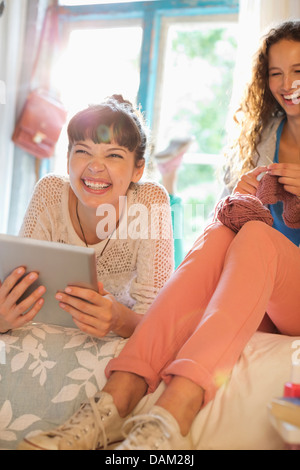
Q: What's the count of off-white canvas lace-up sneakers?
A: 2